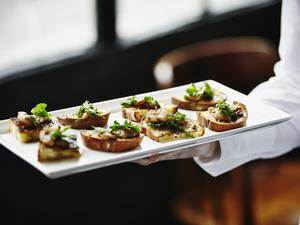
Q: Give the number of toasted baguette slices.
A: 8